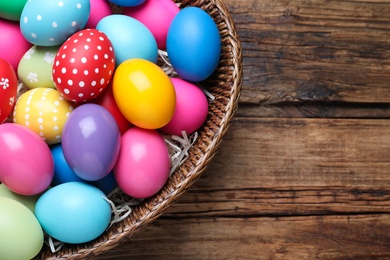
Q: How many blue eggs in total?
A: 6